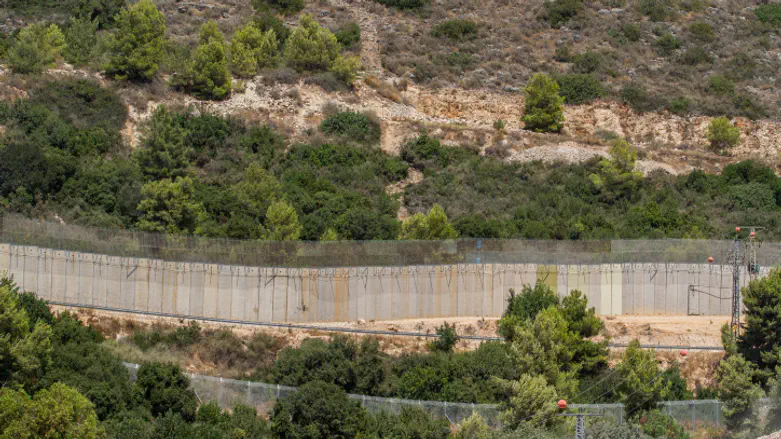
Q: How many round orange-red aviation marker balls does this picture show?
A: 5